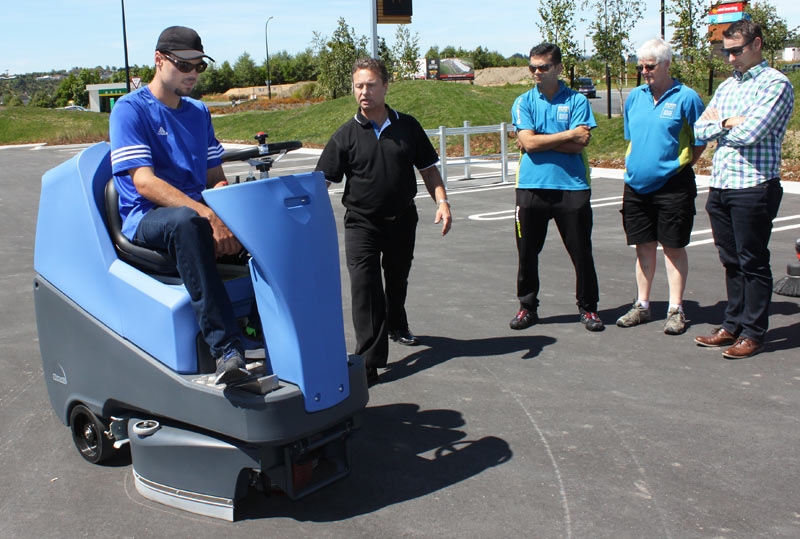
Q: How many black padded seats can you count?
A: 1